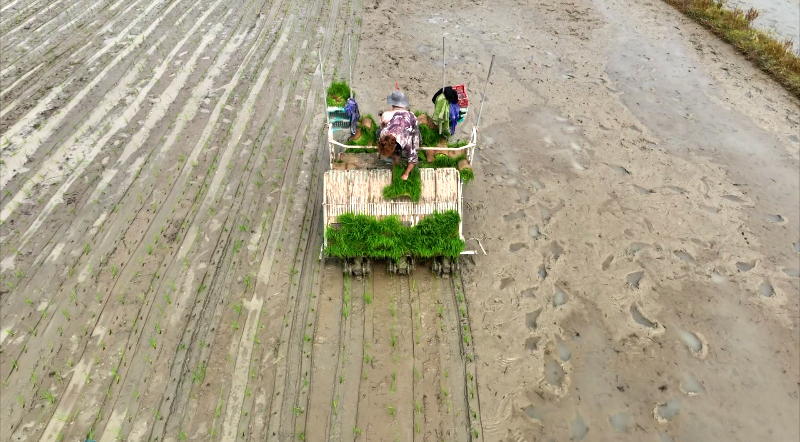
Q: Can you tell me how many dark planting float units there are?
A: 3